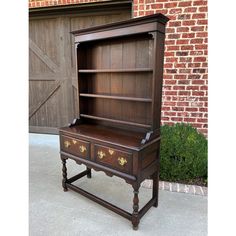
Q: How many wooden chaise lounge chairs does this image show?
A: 0